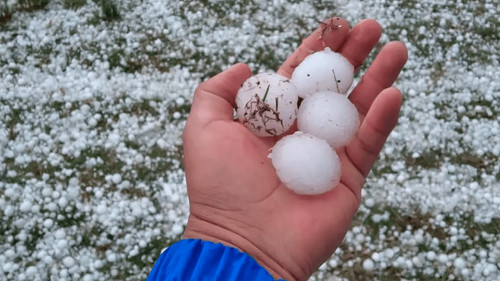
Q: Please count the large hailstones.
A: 4